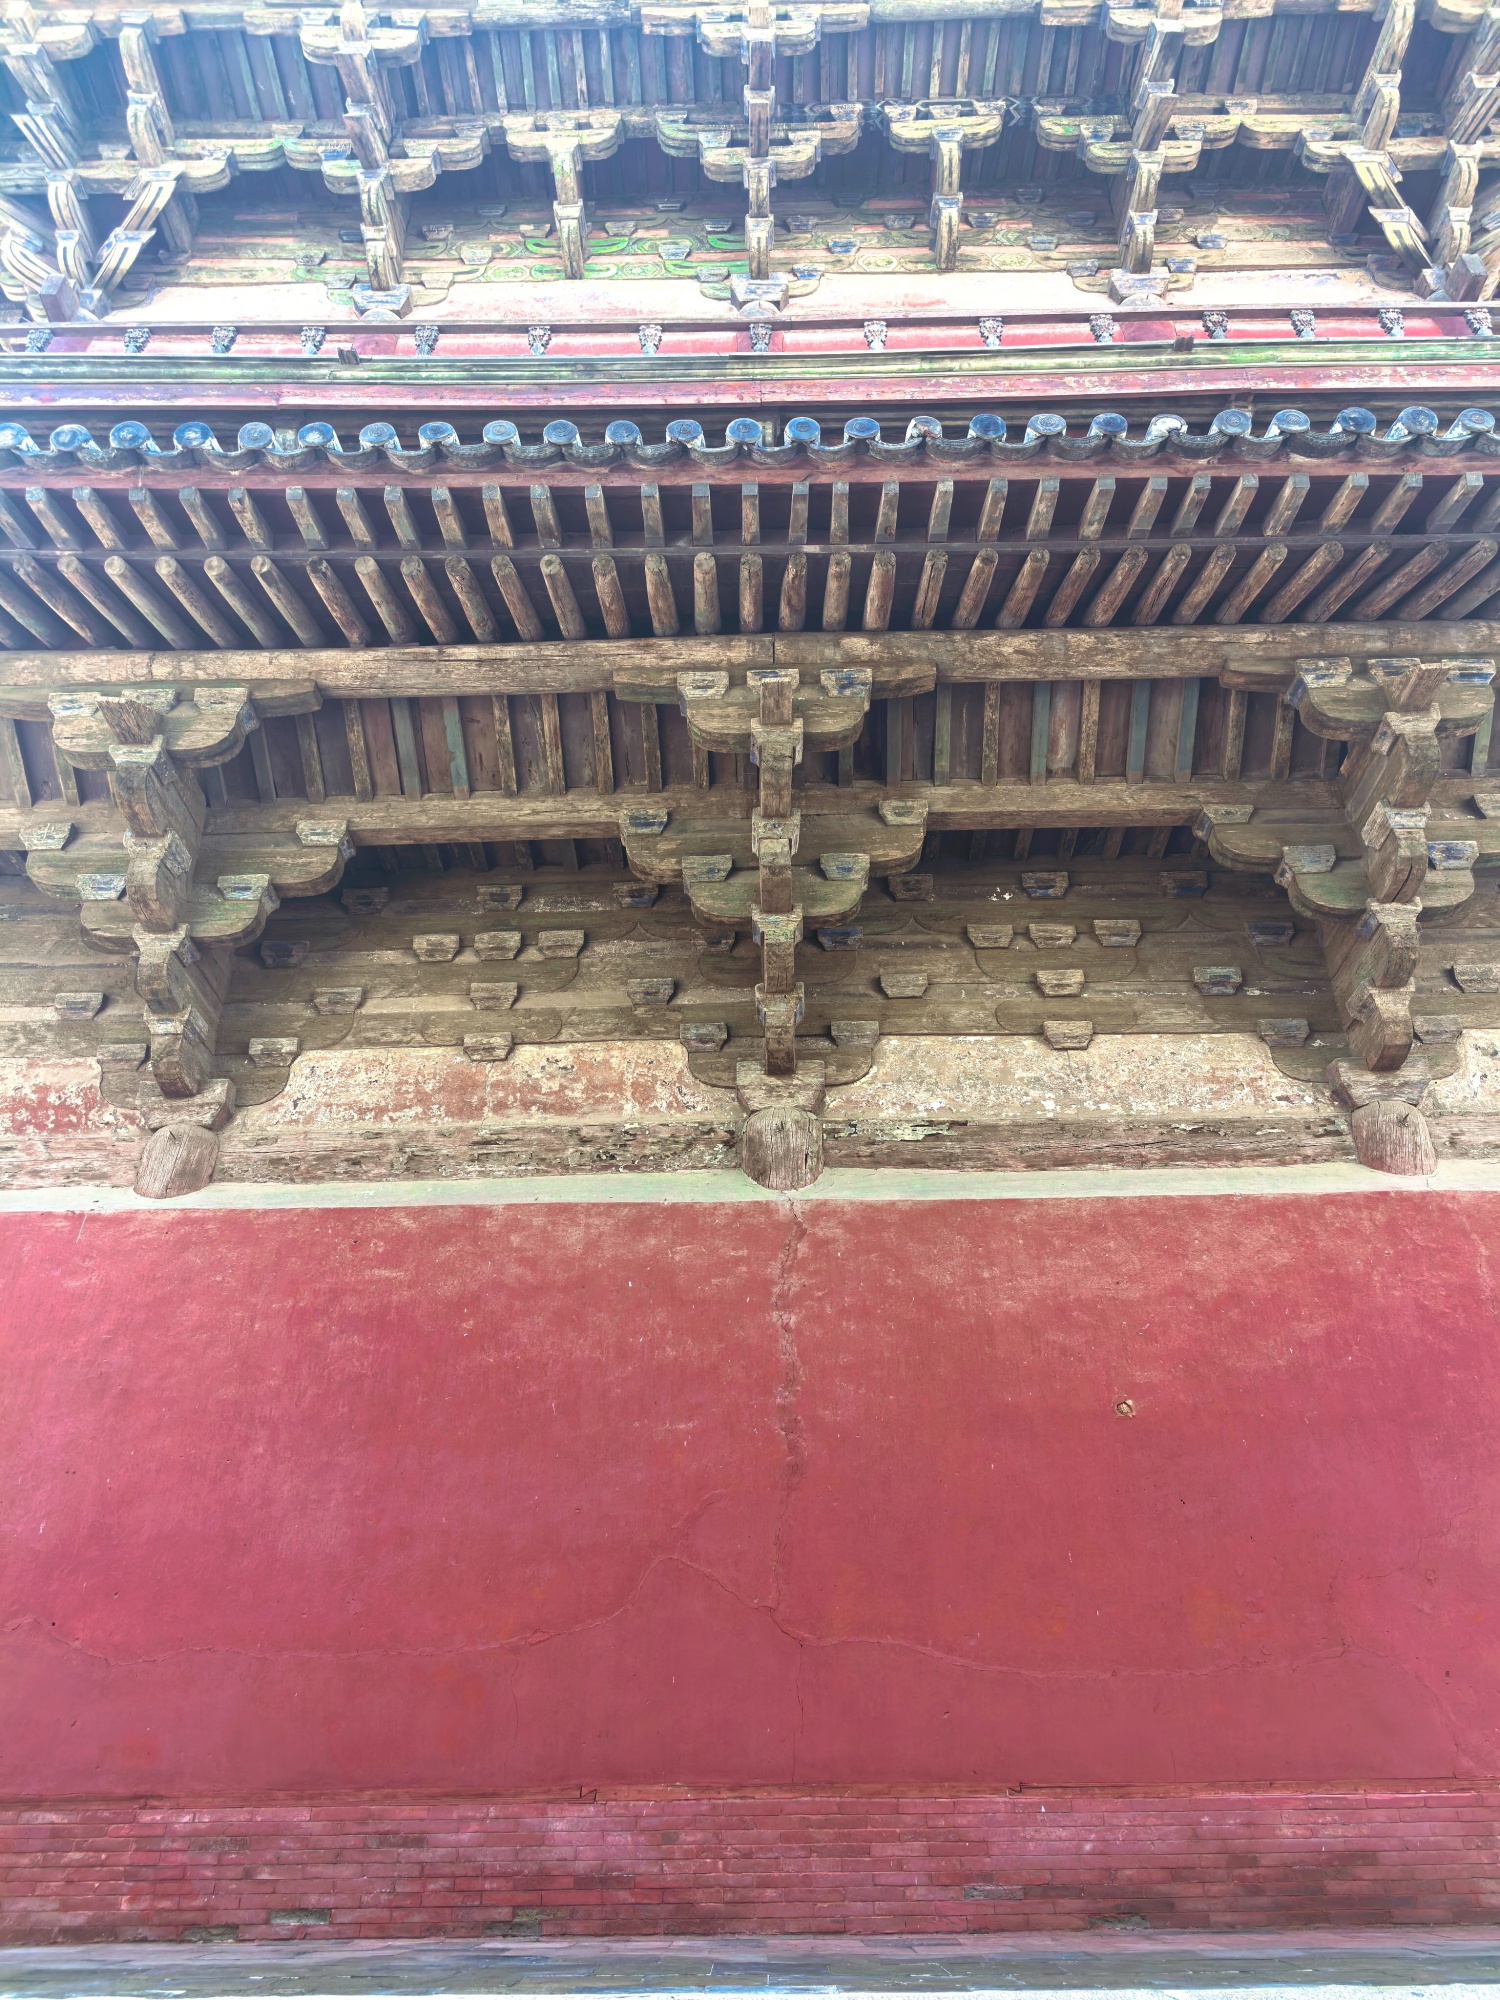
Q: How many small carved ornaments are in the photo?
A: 15